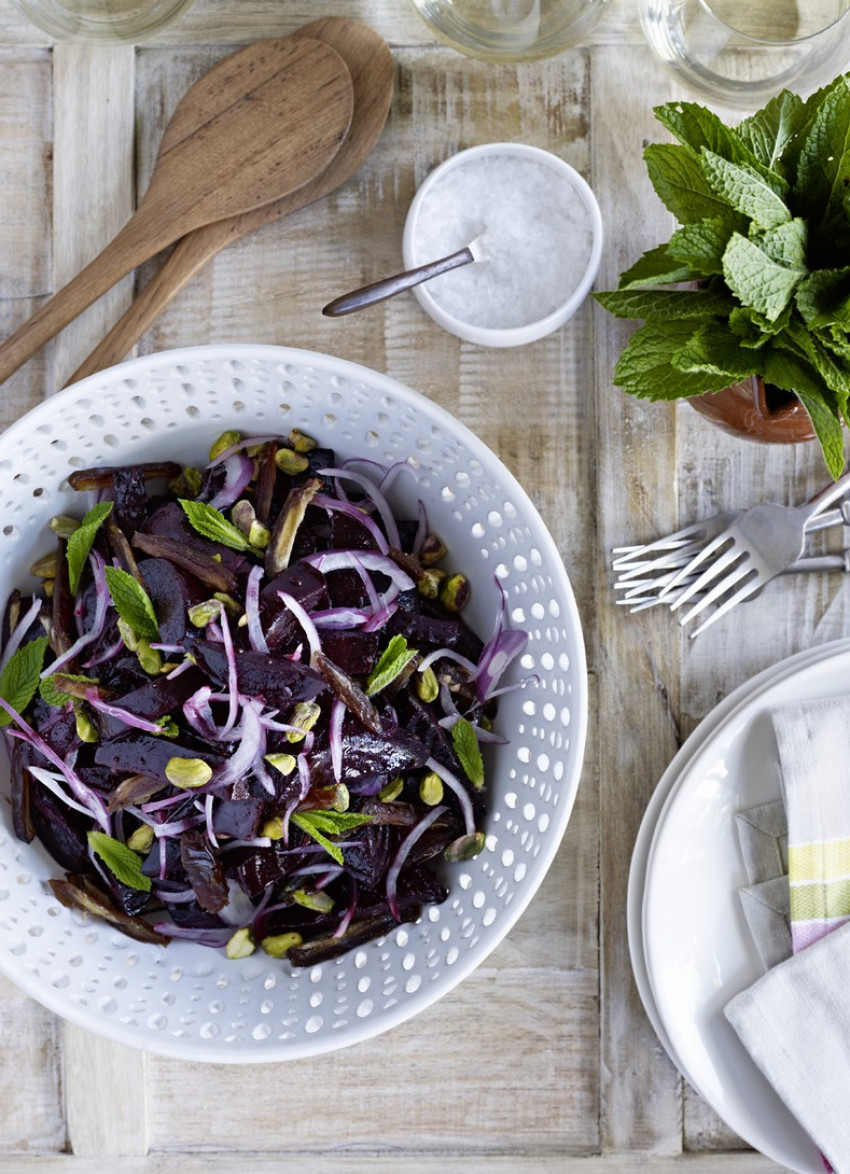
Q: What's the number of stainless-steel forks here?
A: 3